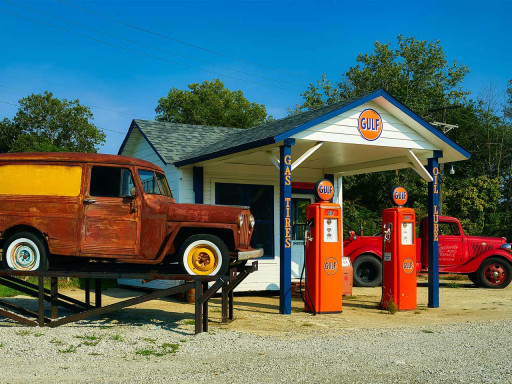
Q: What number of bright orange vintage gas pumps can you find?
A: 2